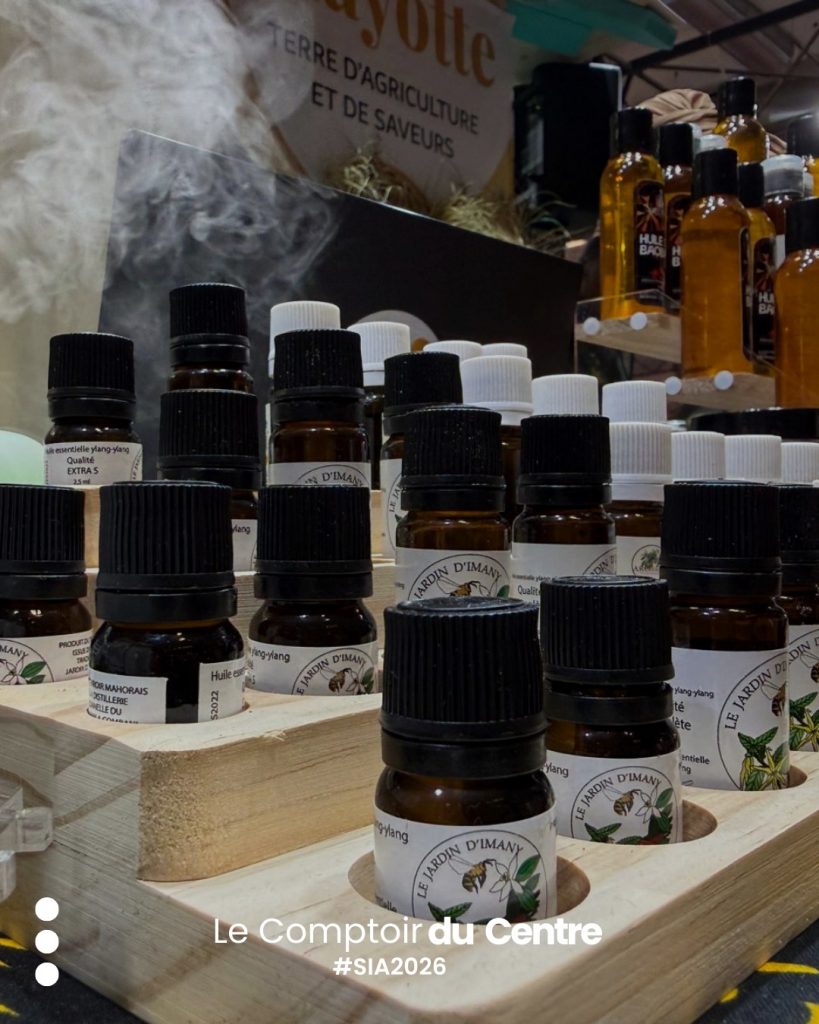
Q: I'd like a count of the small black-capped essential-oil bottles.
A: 14